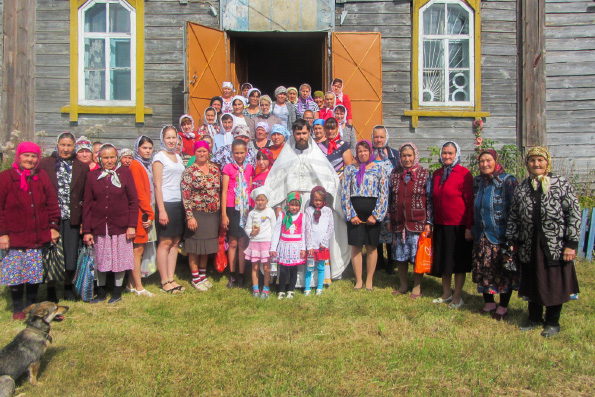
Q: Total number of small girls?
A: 3